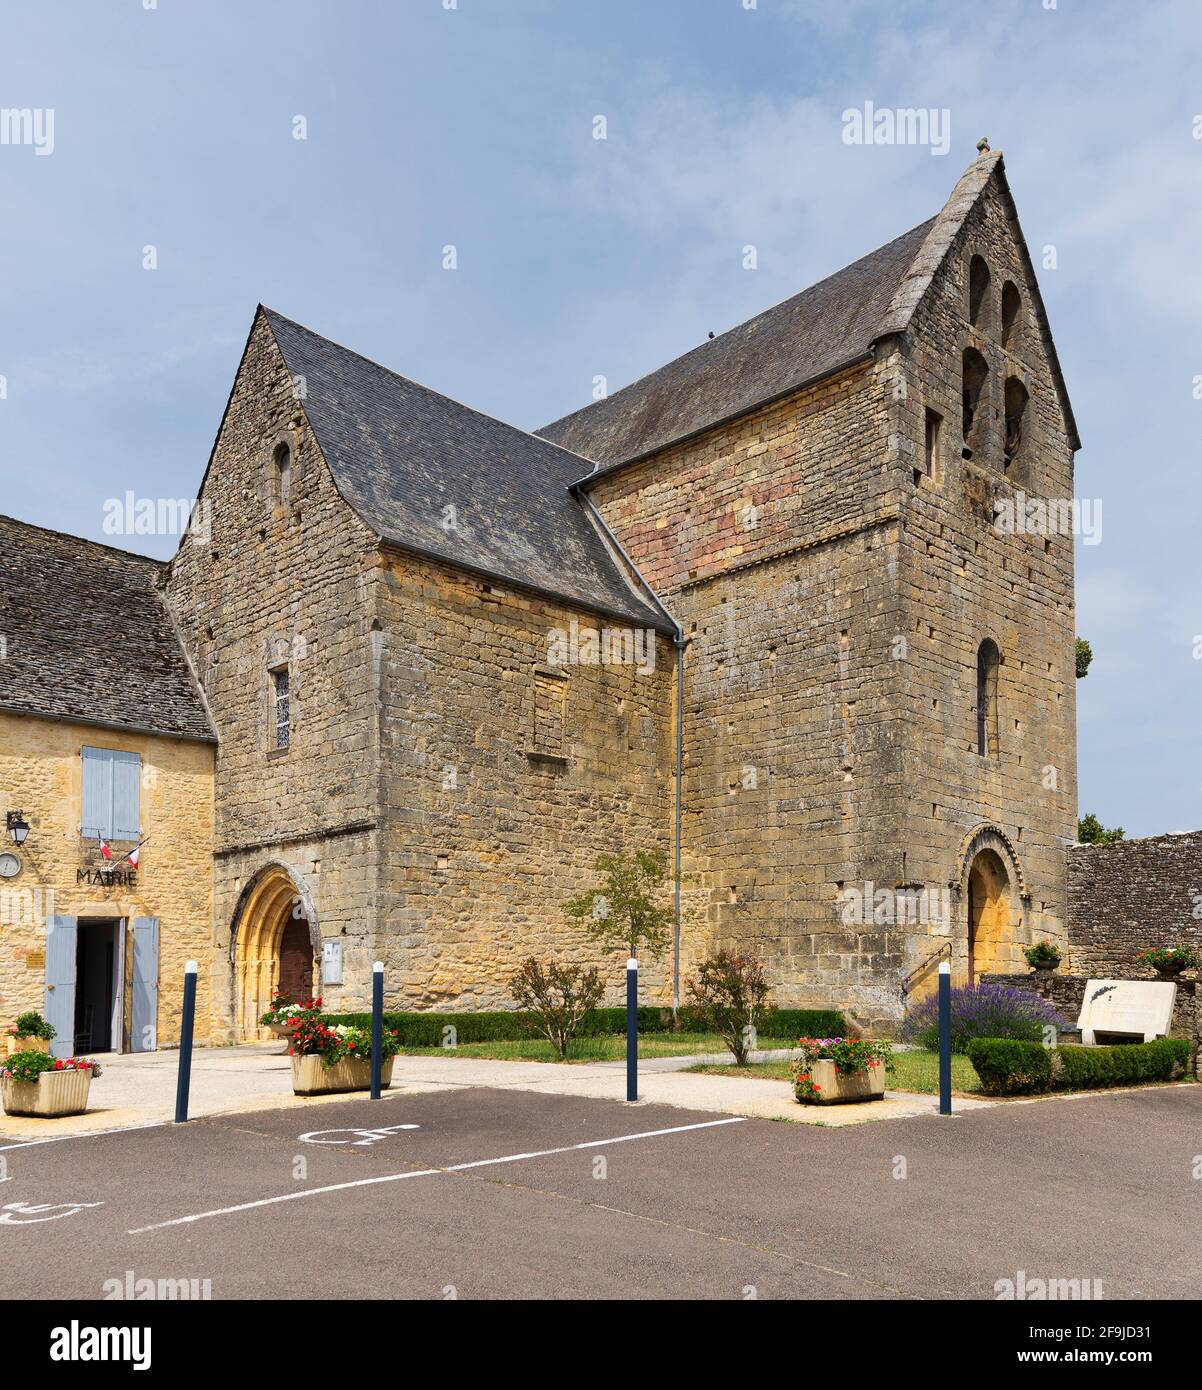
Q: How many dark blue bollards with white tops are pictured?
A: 4